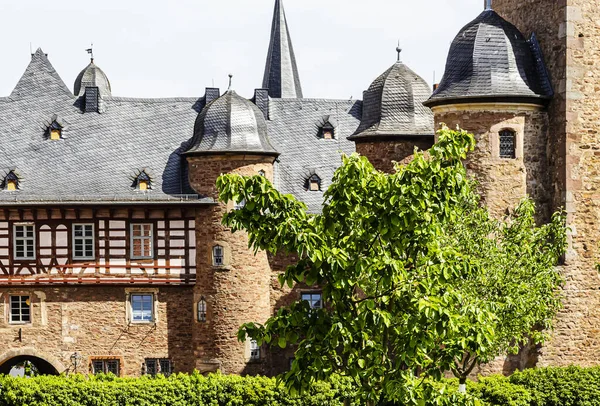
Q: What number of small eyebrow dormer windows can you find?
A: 5